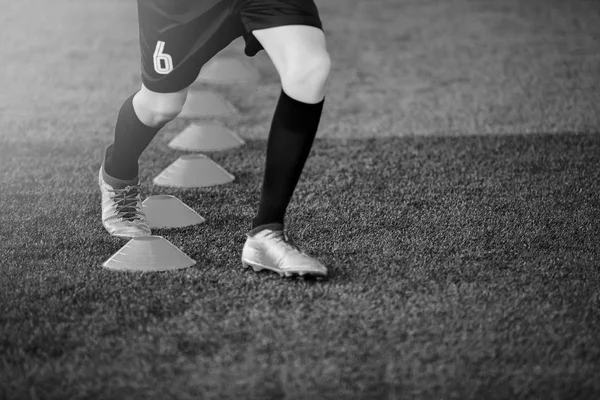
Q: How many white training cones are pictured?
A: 6